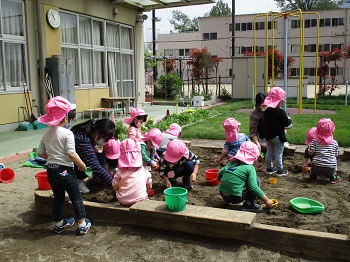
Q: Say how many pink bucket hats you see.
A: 12